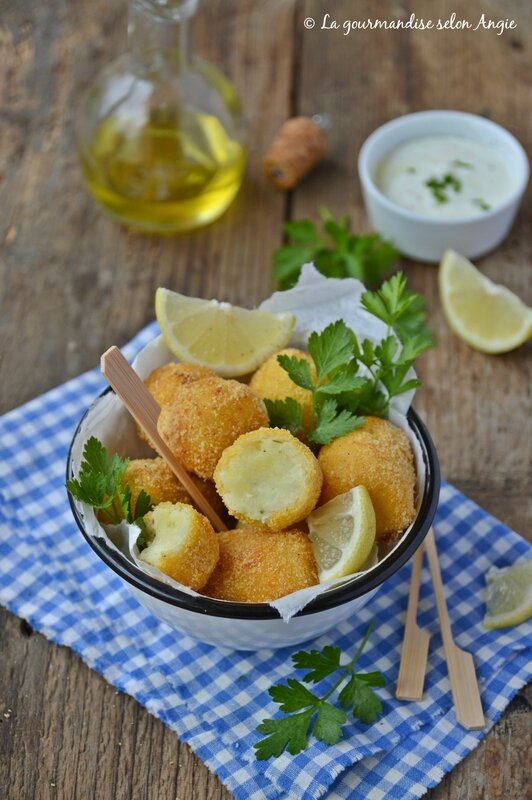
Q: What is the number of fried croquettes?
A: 8